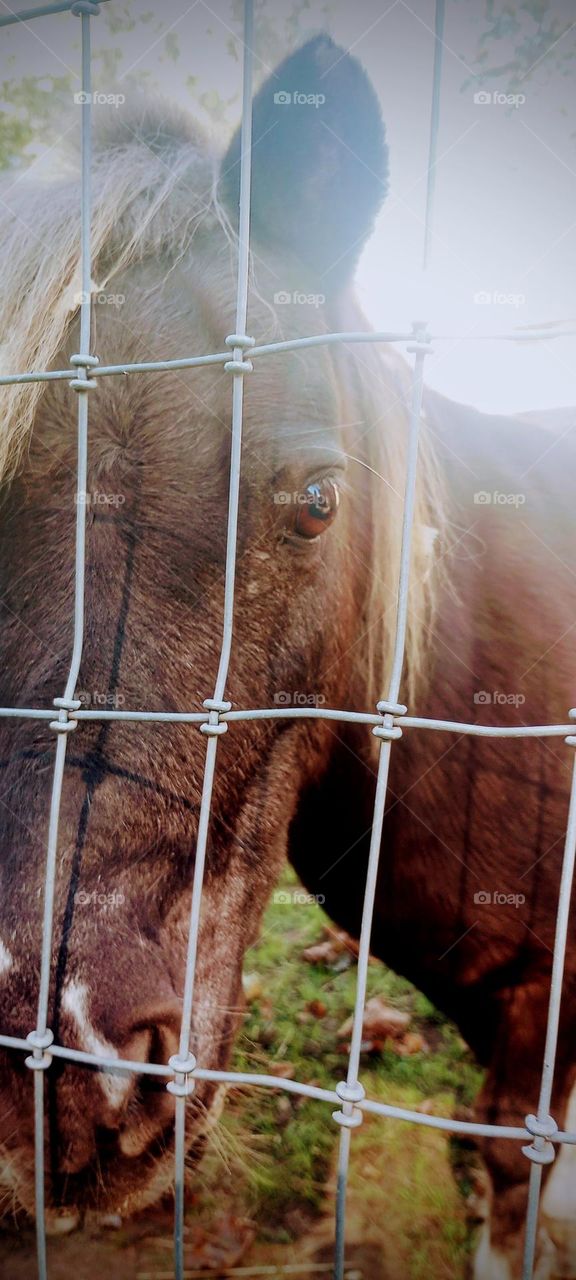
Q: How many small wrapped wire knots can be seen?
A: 12